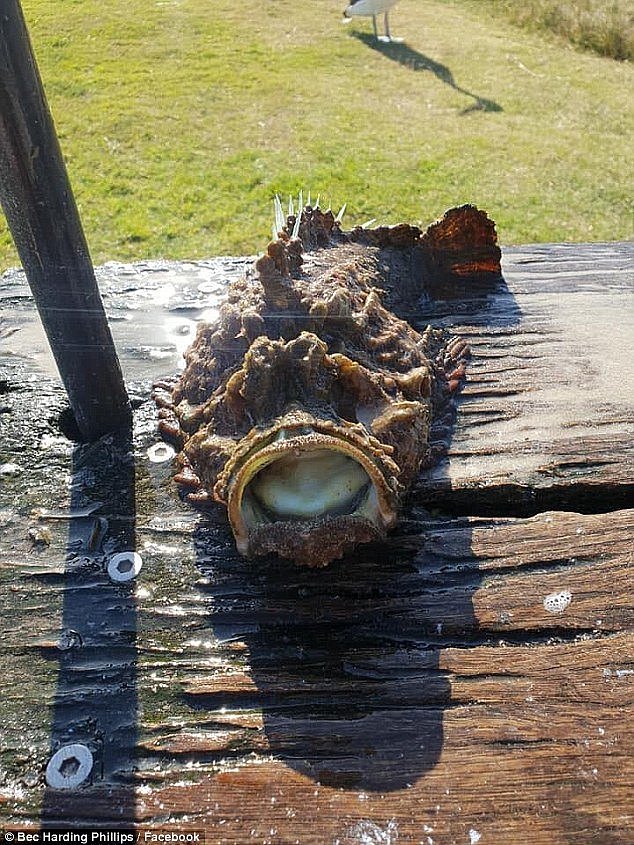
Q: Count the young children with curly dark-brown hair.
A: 0